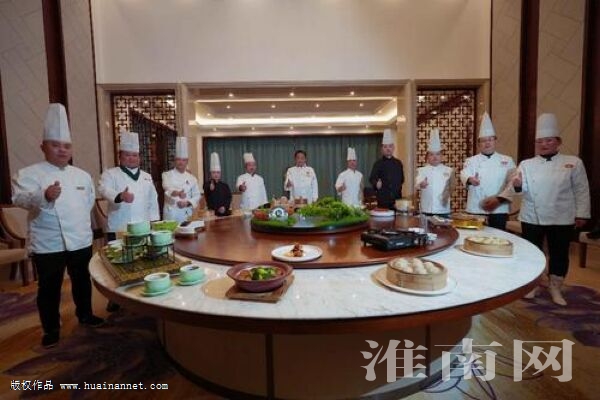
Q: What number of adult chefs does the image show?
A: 11